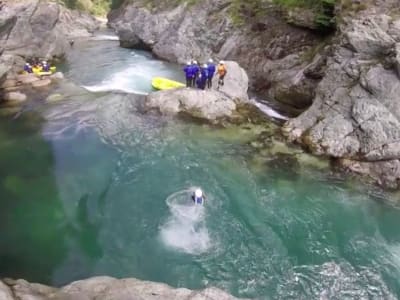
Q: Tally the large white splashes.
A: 1